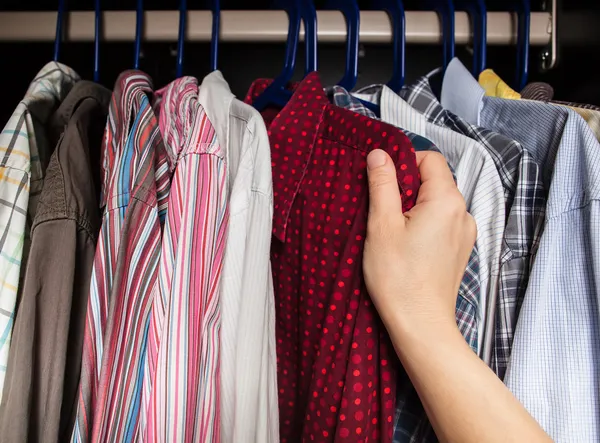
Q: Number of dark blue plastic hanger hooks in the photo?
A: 12